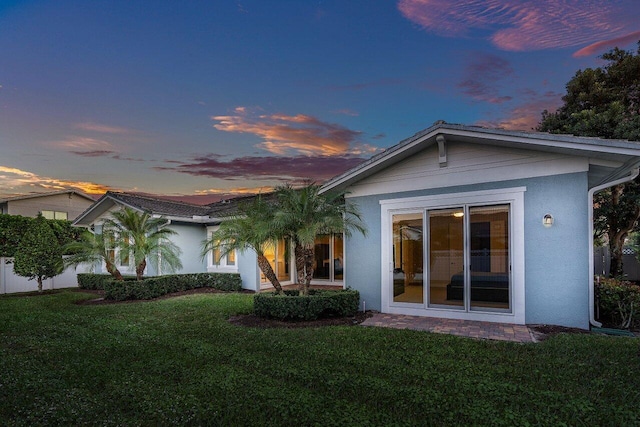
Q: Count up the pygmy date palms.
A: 5